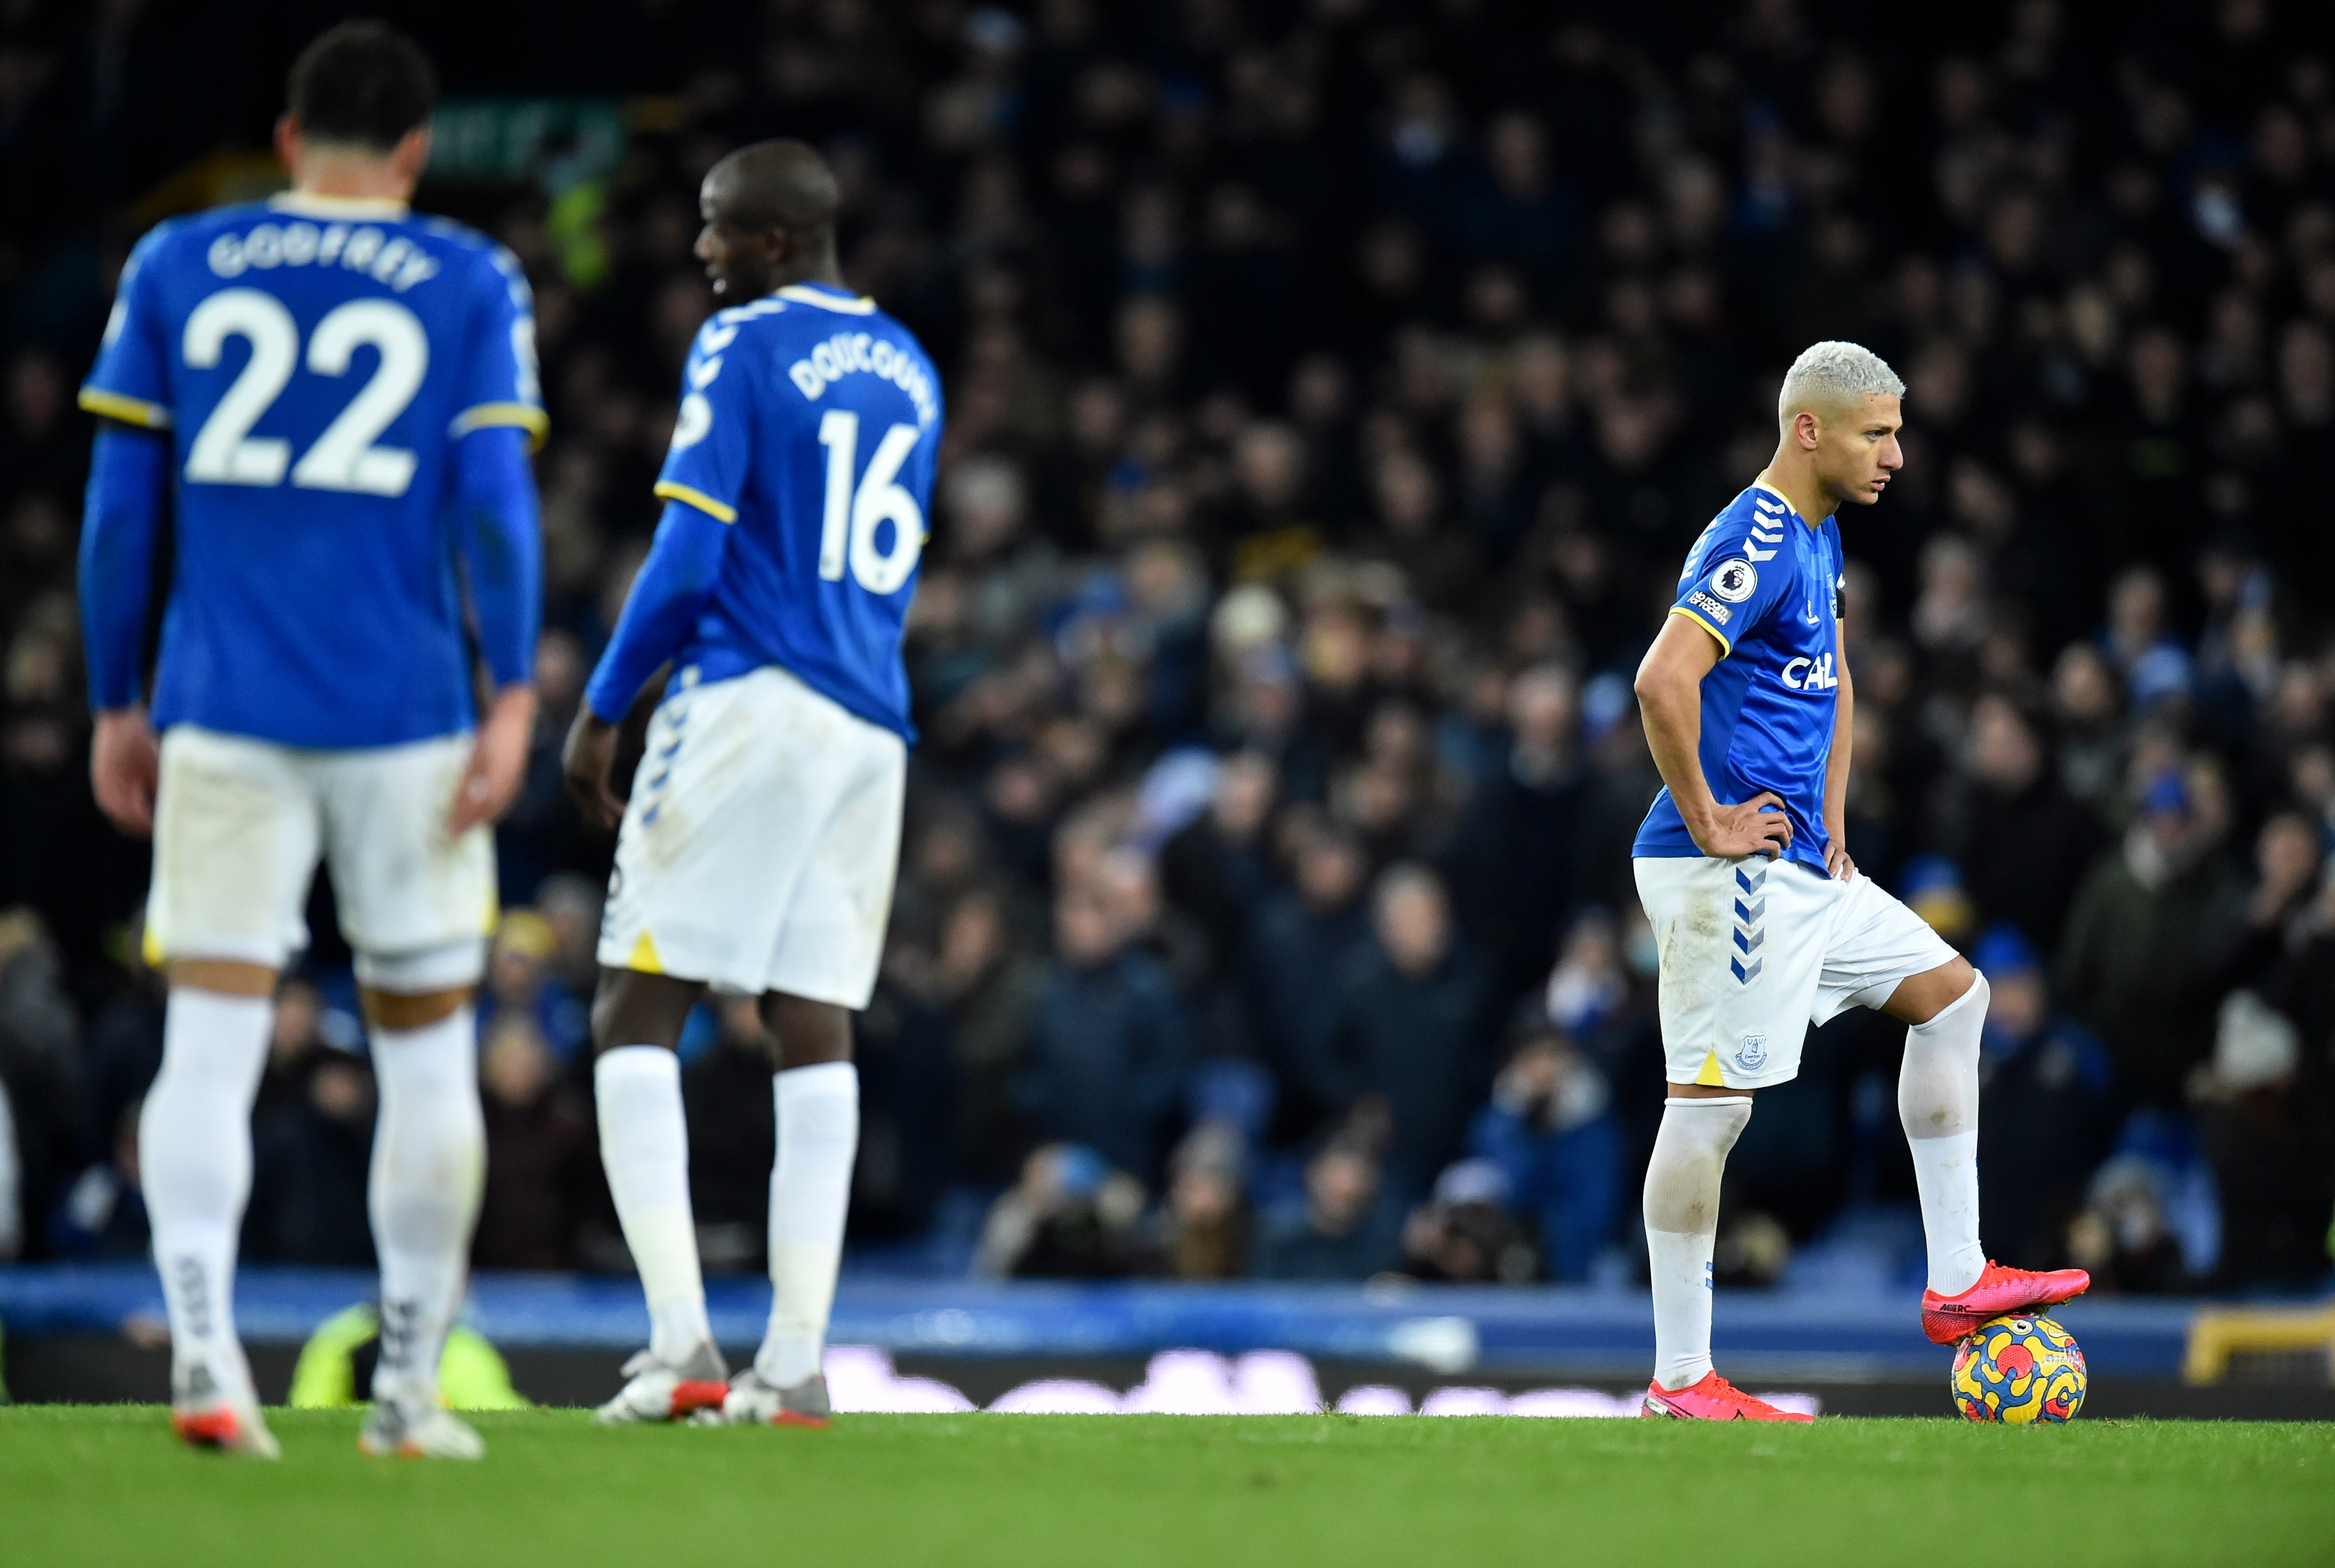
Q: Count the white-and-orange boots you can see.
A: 4